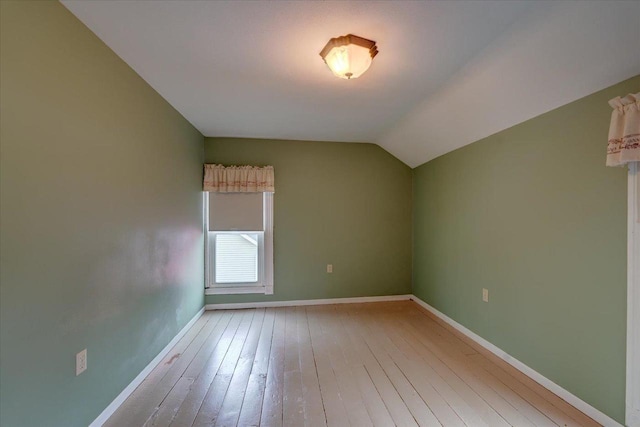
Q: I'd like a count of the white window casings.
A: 2